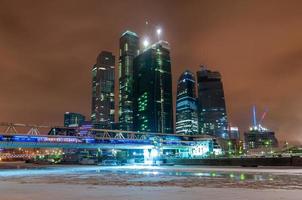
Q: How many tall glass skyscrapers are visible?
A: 5